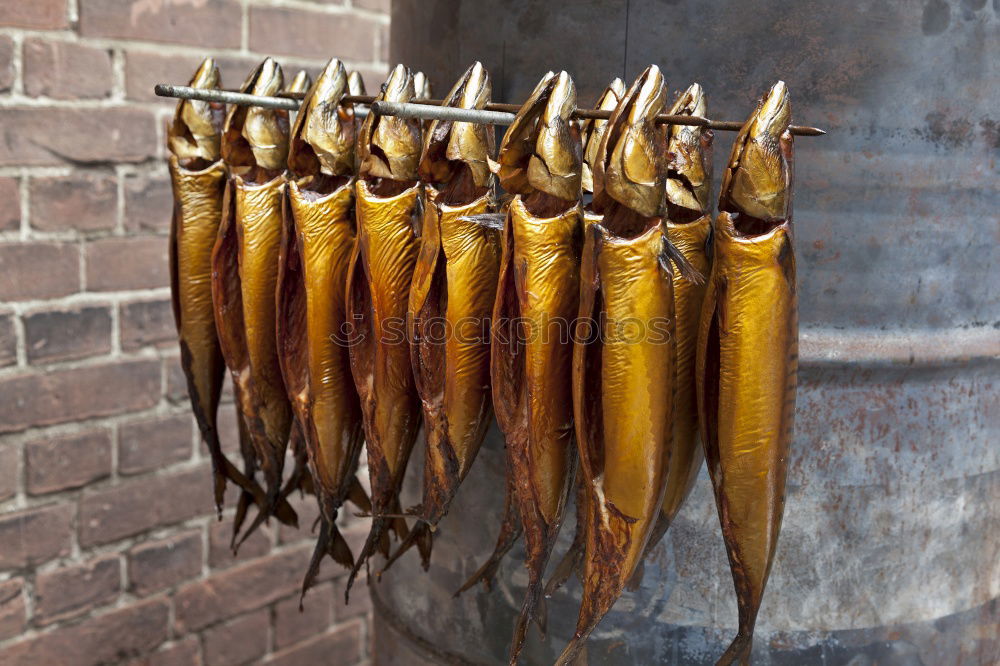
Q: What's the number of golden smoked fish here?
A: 13